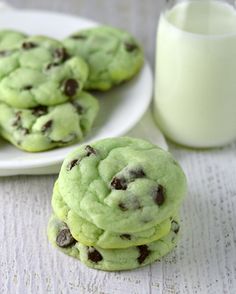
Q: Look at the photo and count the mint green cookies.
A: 7